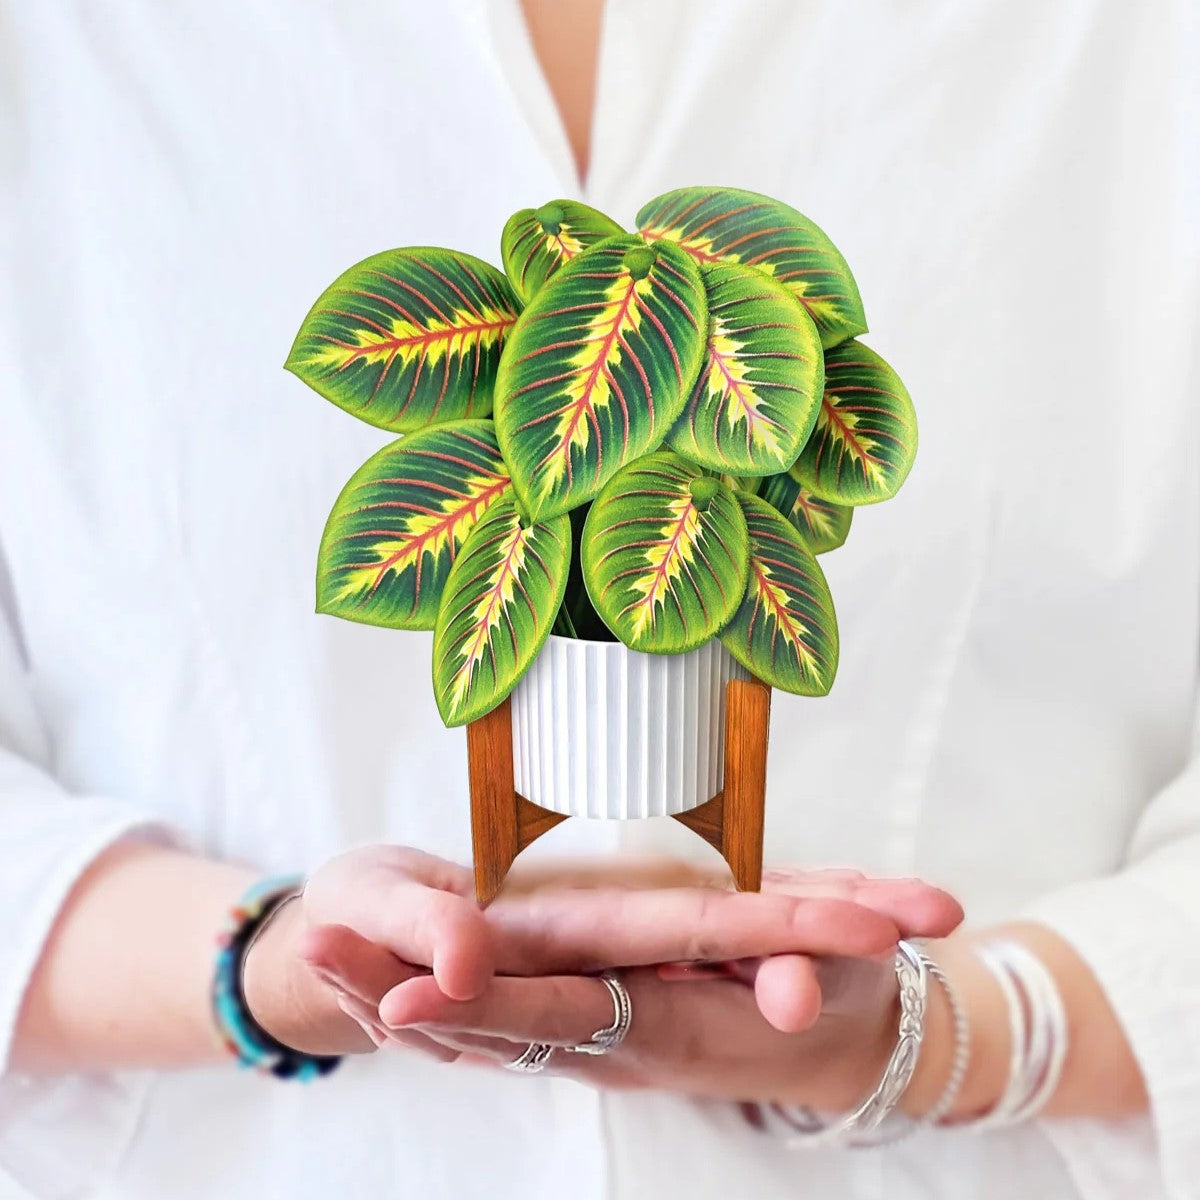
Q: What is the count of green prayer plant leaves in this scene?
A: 11